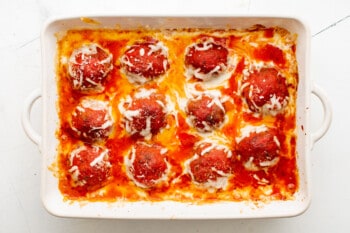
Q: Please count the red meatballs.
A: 11